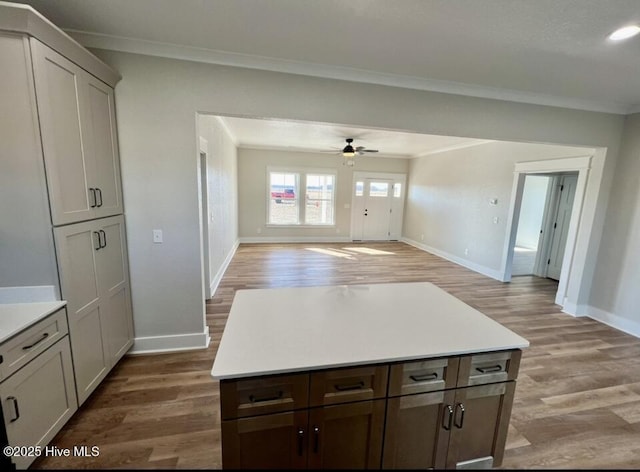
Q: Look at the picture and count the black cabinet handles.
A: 14